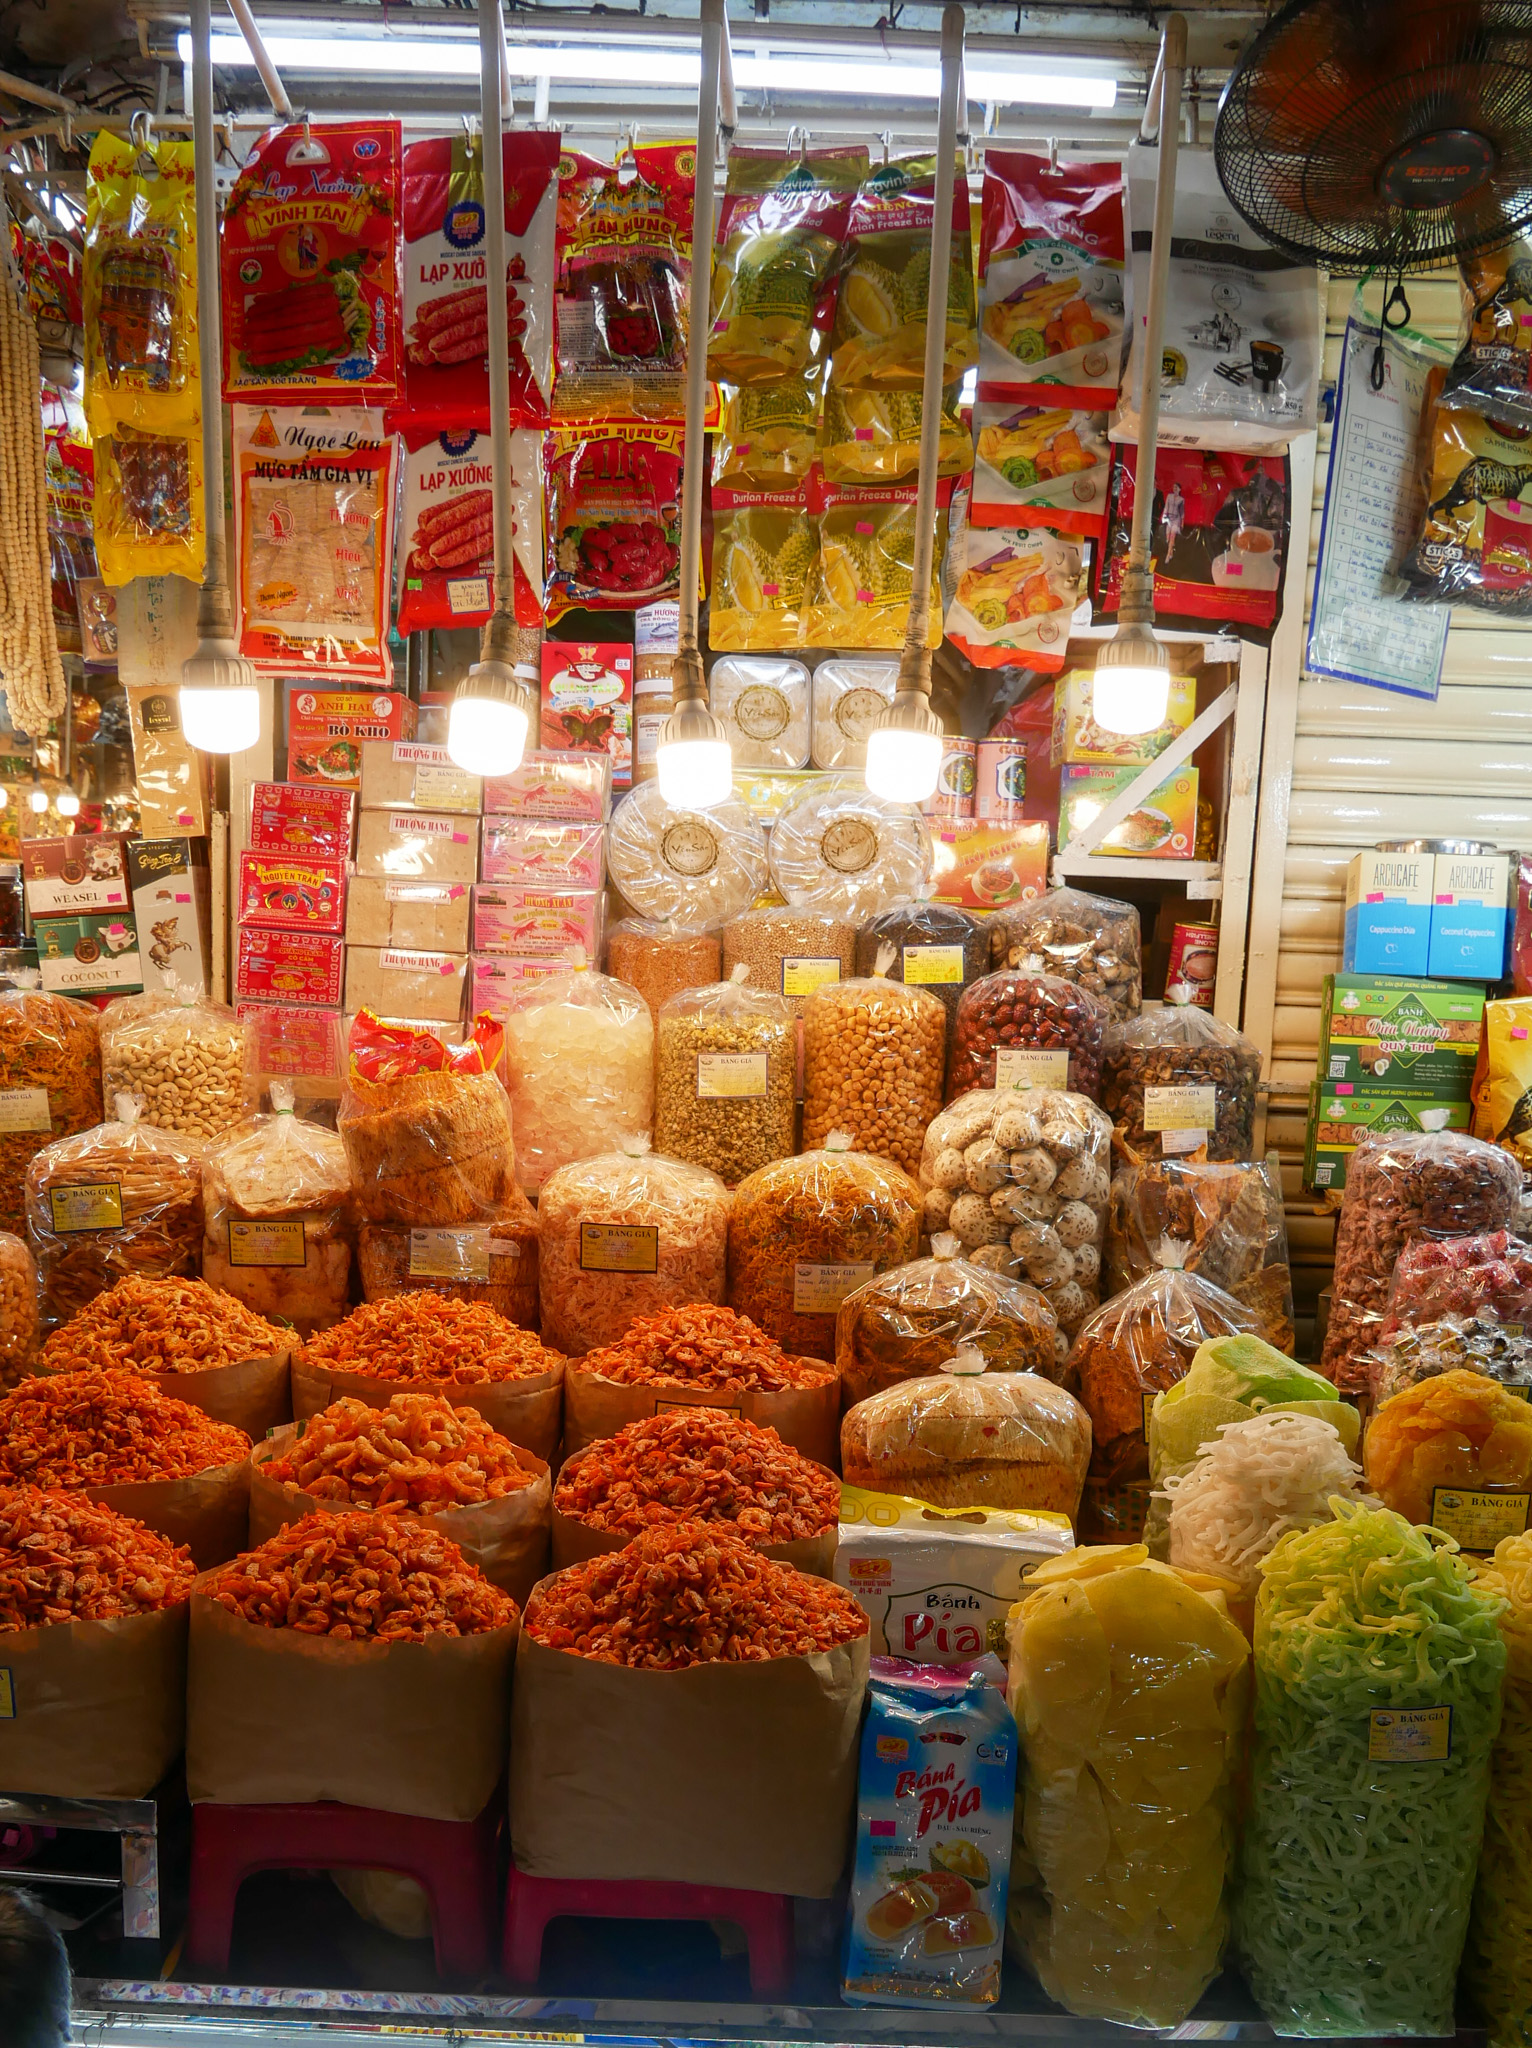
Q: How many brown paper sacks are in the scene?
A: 9